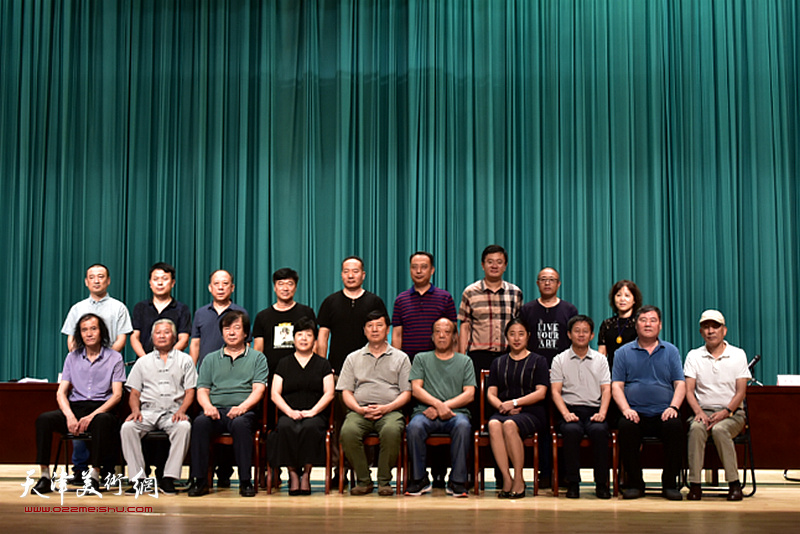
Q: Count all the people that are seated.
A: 10